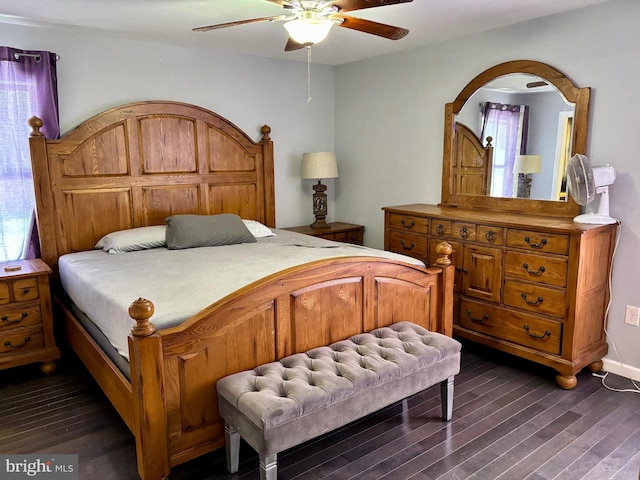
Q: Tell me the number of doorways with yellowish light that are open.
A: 1